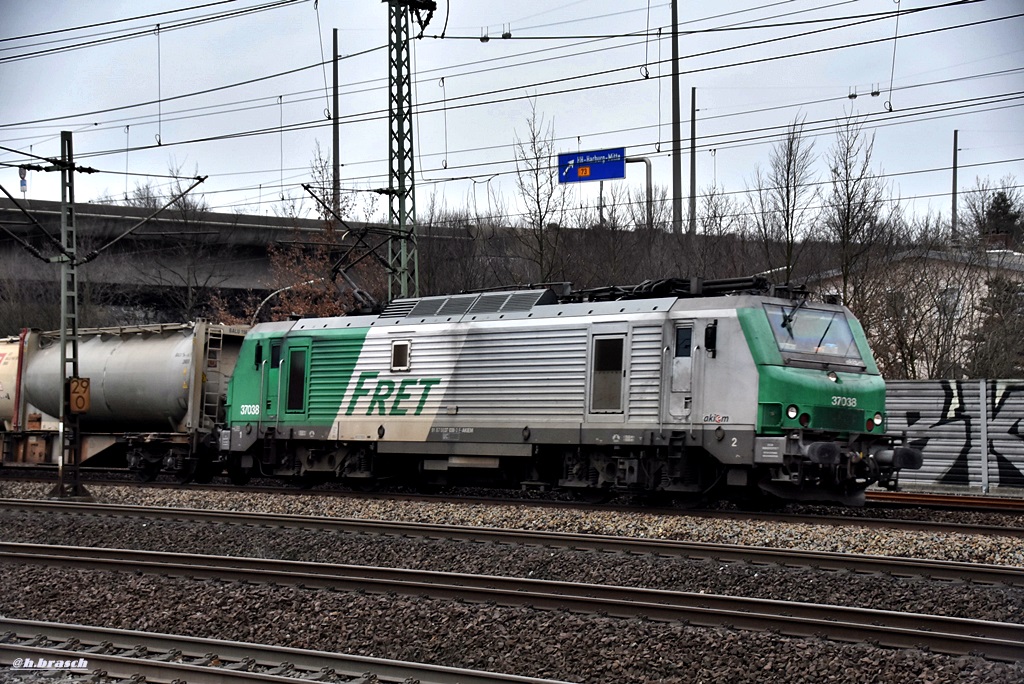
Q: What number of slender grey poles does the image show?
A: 4